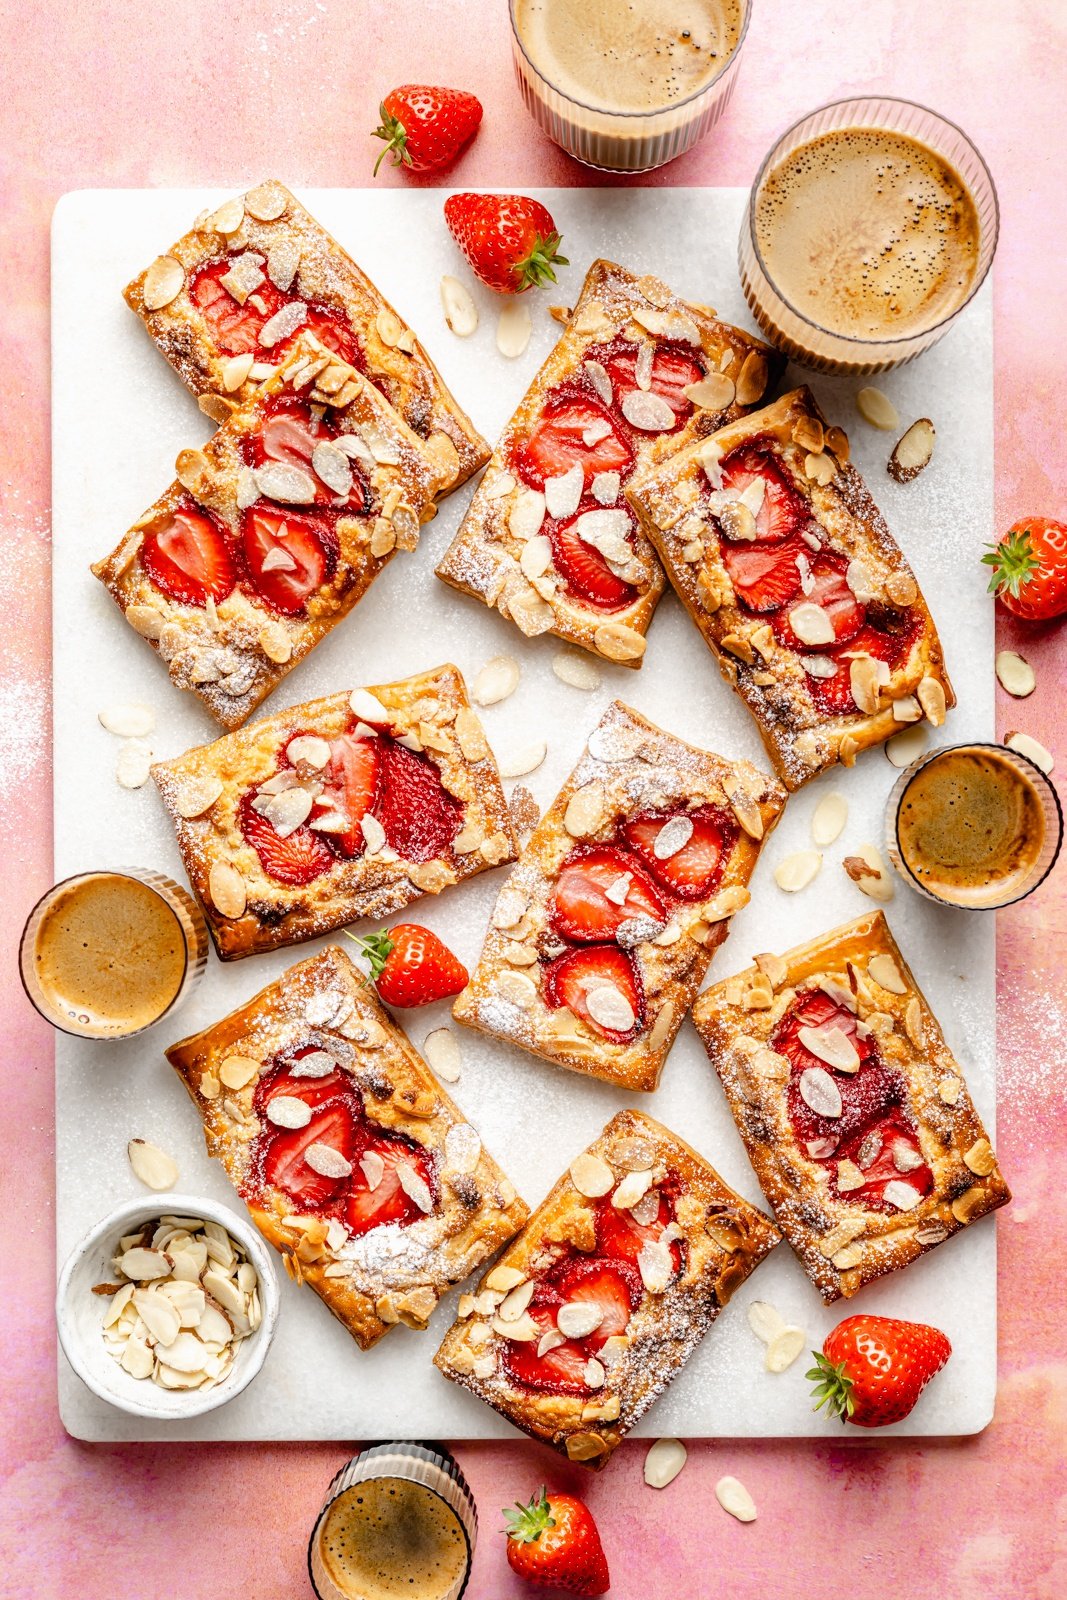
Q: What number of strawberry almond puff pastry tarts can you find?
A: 9